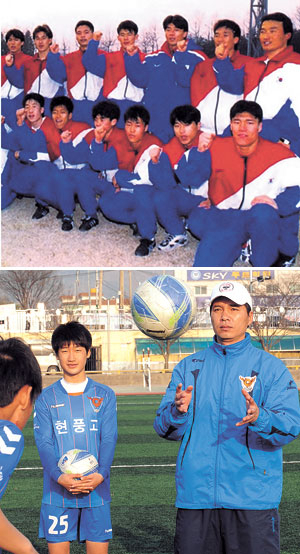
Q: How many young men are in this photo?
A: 15